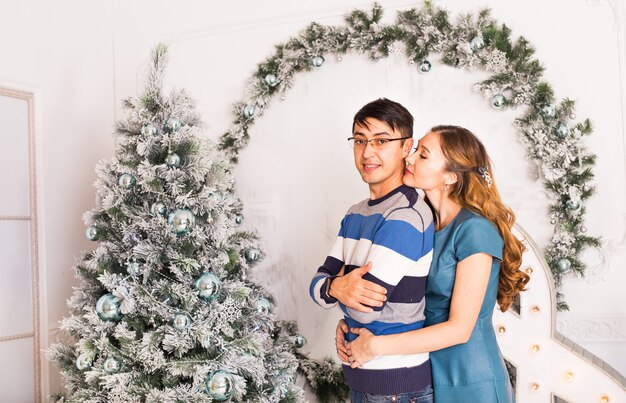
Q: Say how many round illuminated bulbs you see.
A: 7